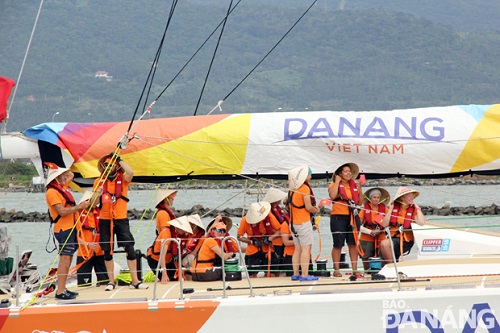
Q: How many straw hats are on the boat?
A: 13